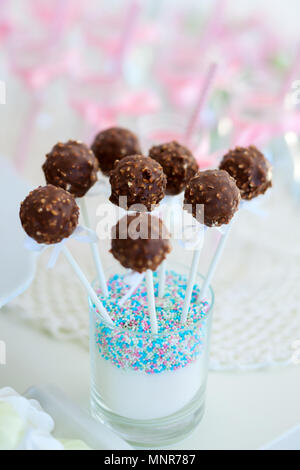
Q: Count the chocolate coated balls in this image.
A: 8